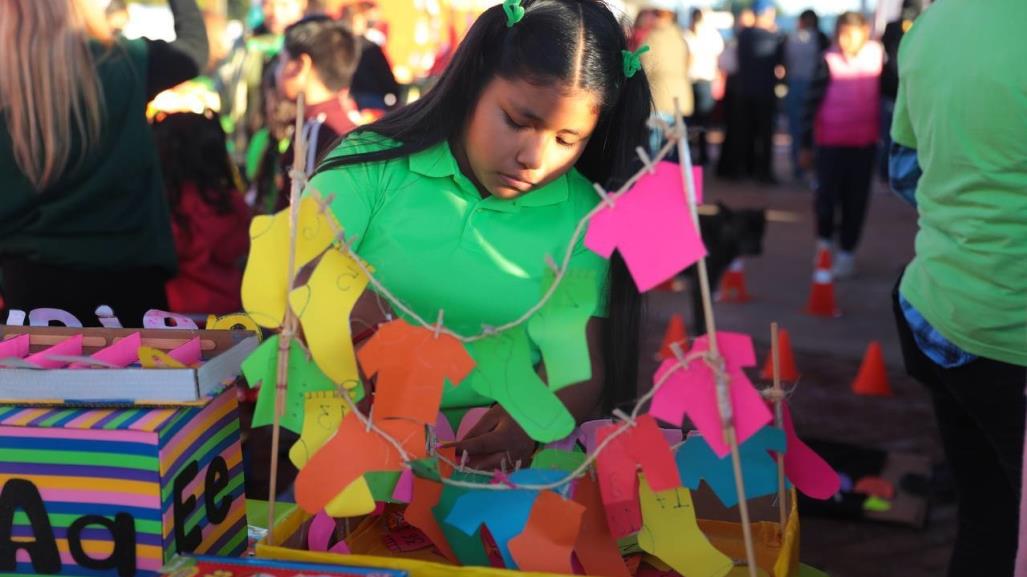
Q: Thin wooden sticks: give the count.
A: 3